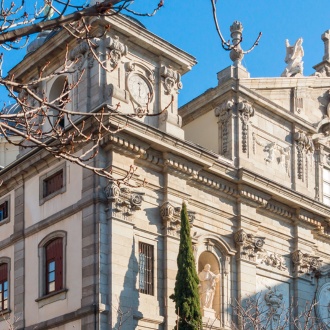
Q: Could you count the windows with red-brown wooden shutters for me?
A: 4